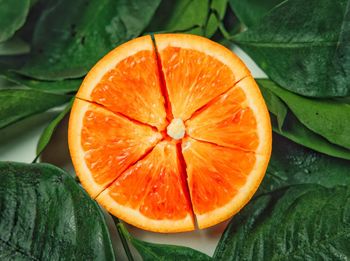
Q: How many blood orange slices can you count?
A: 6